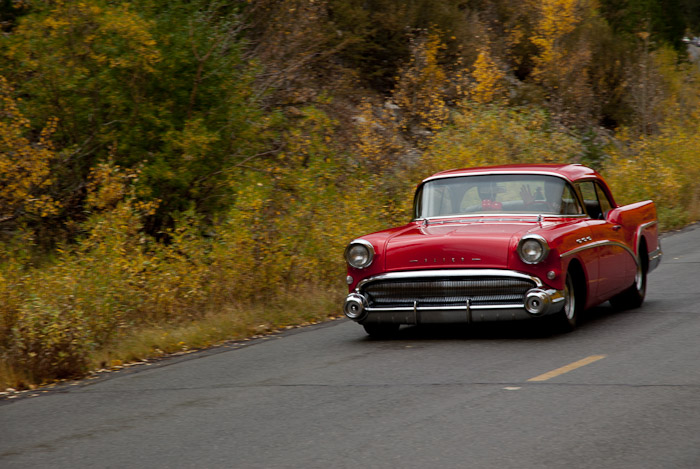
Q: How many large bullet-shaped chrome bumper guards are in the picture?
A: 2